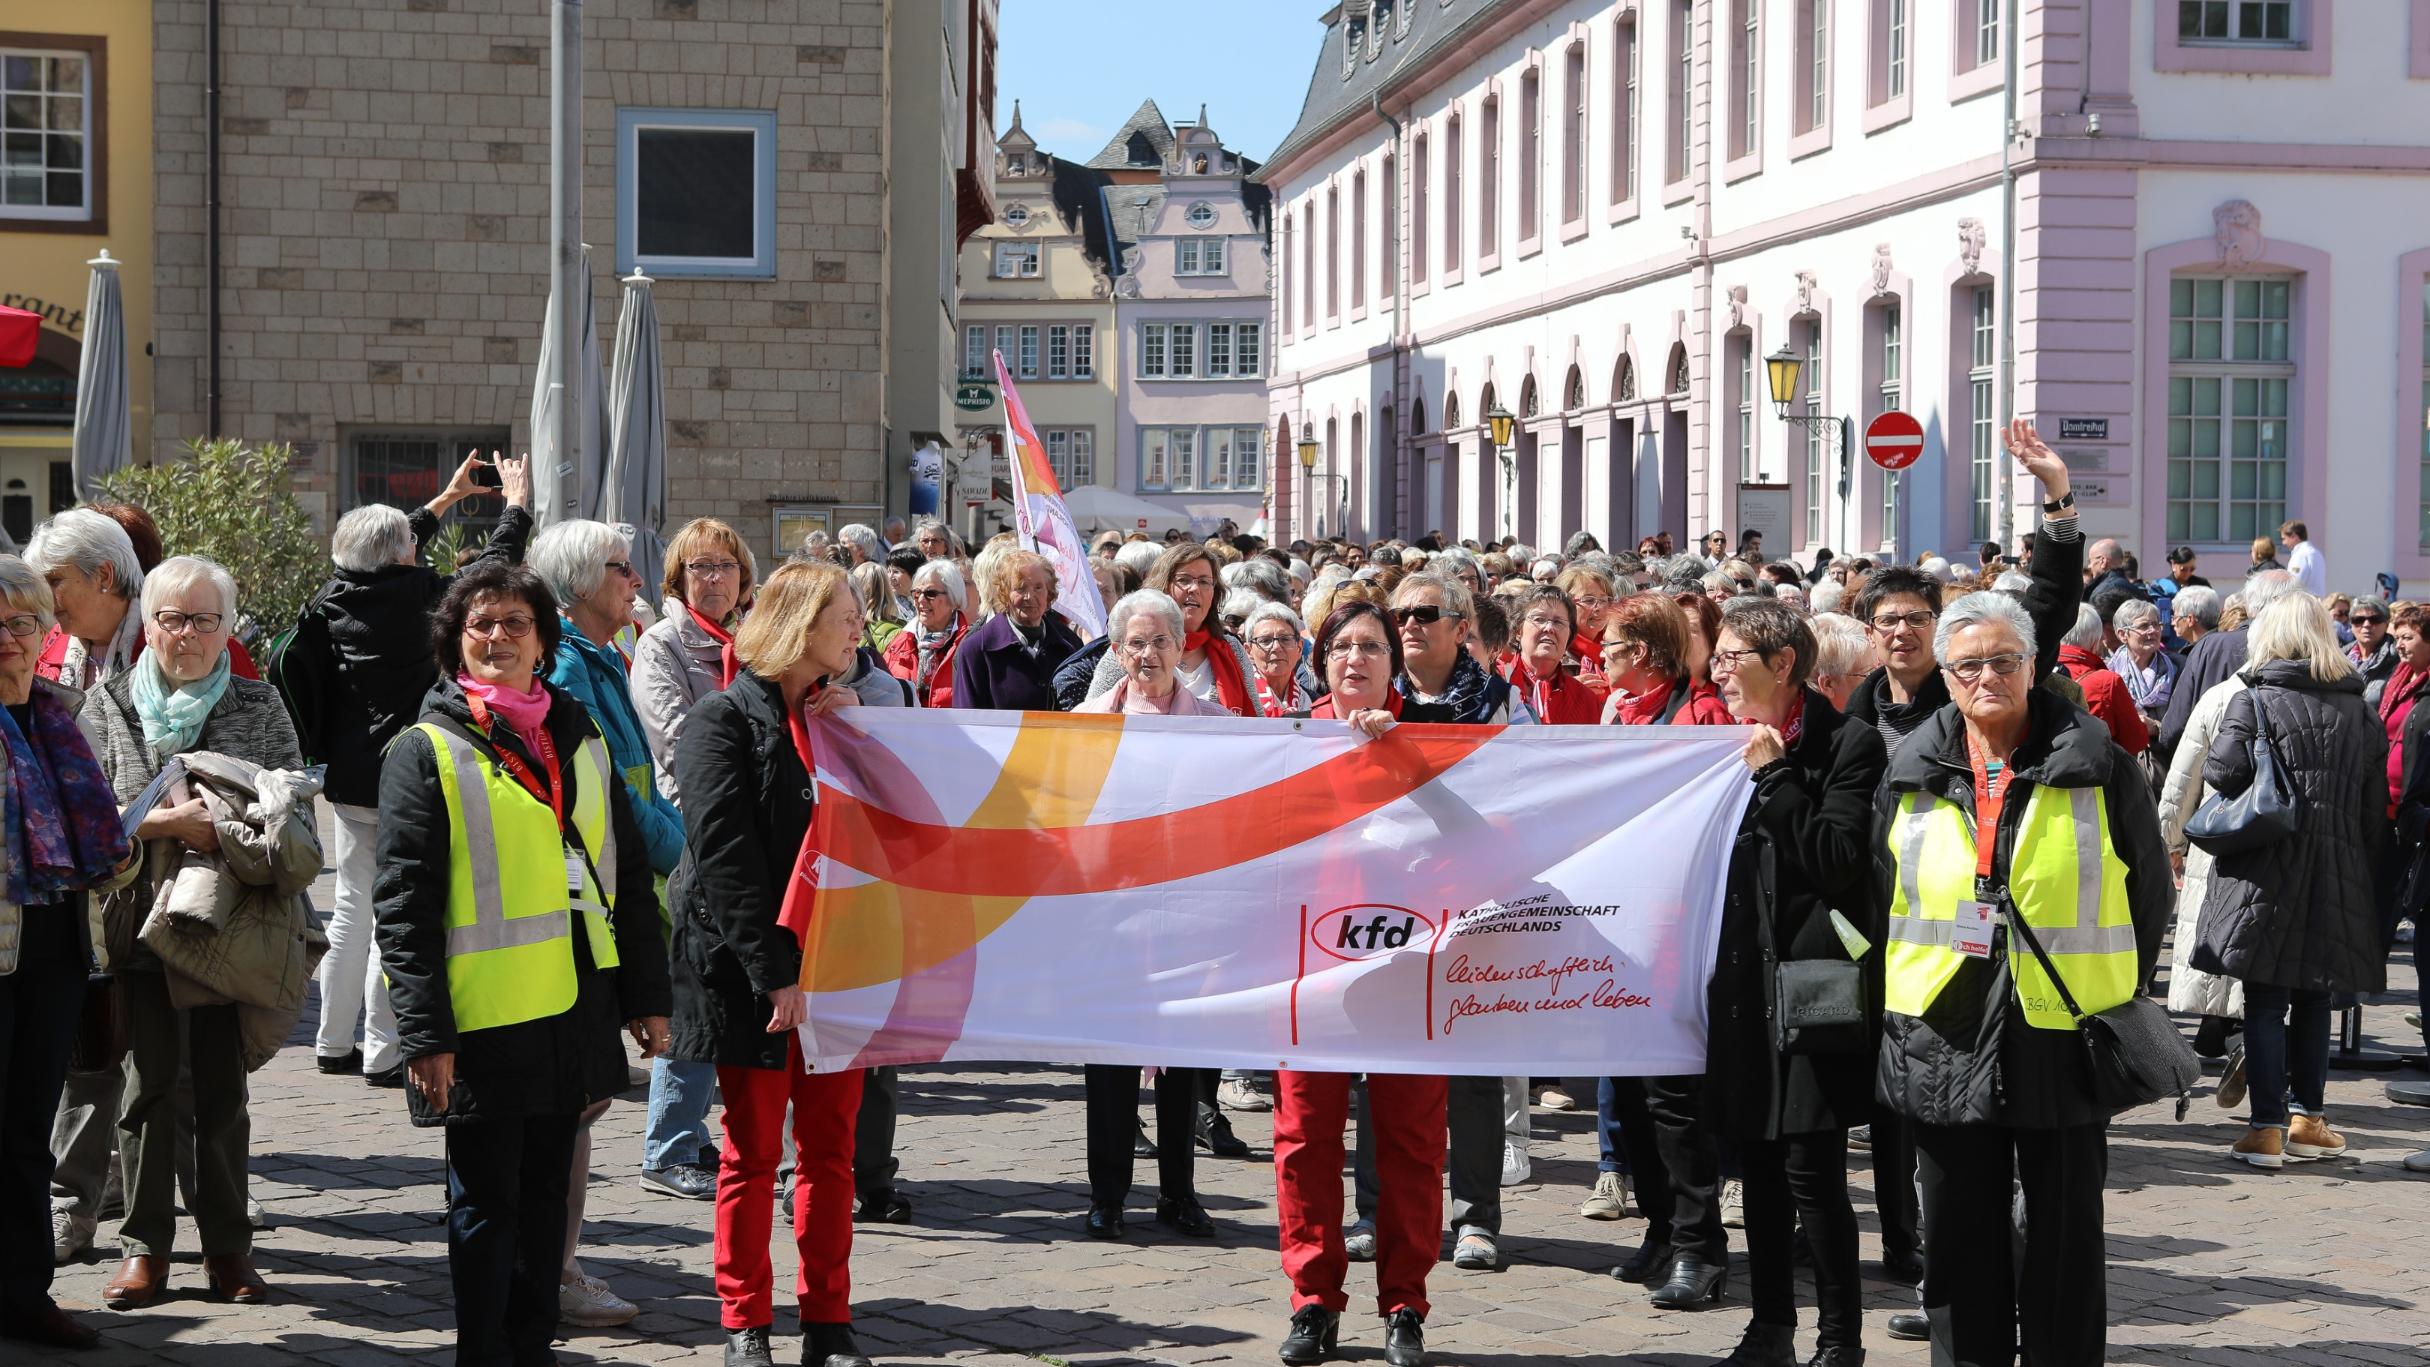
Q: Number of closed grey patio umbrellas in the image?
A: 3